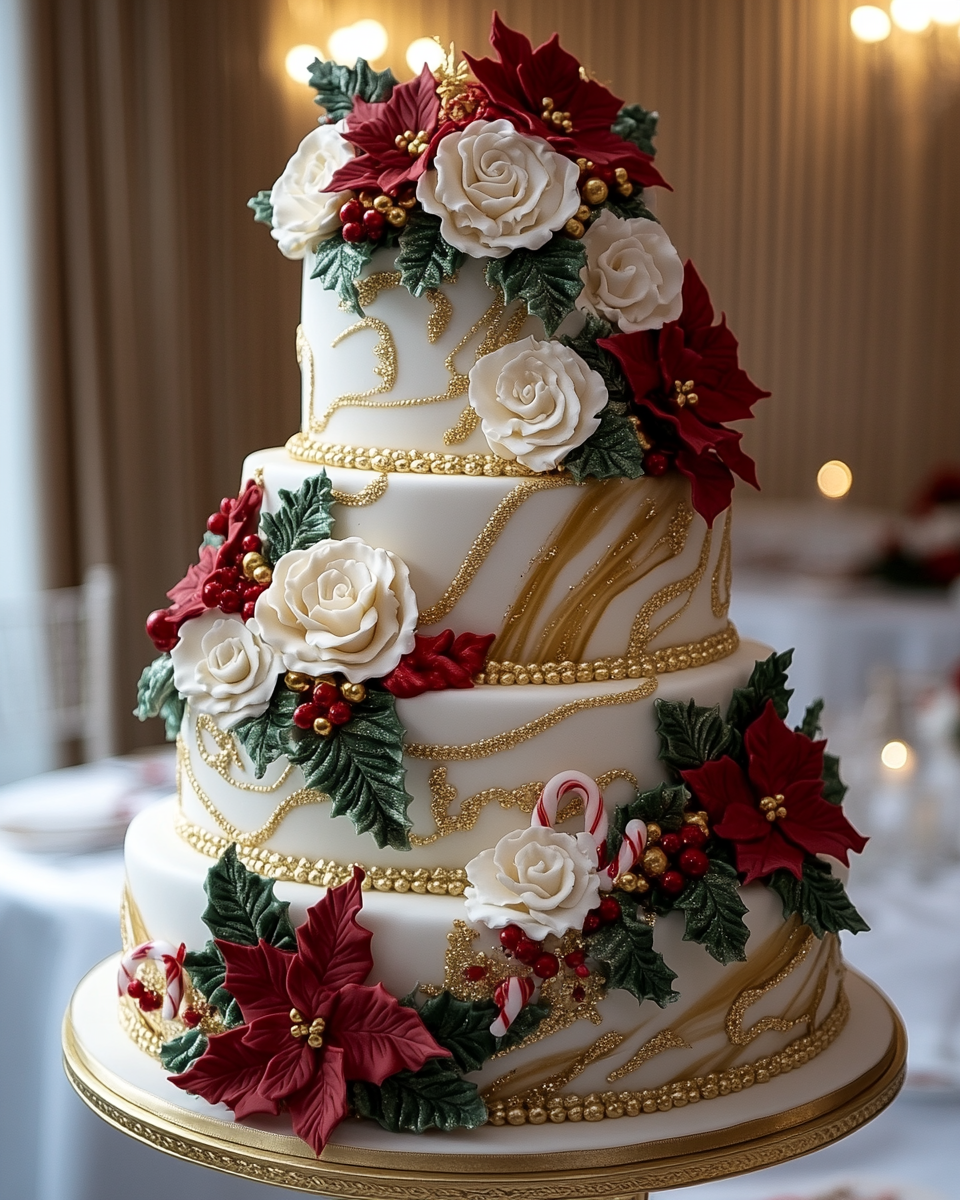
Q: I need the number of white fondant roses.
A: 7